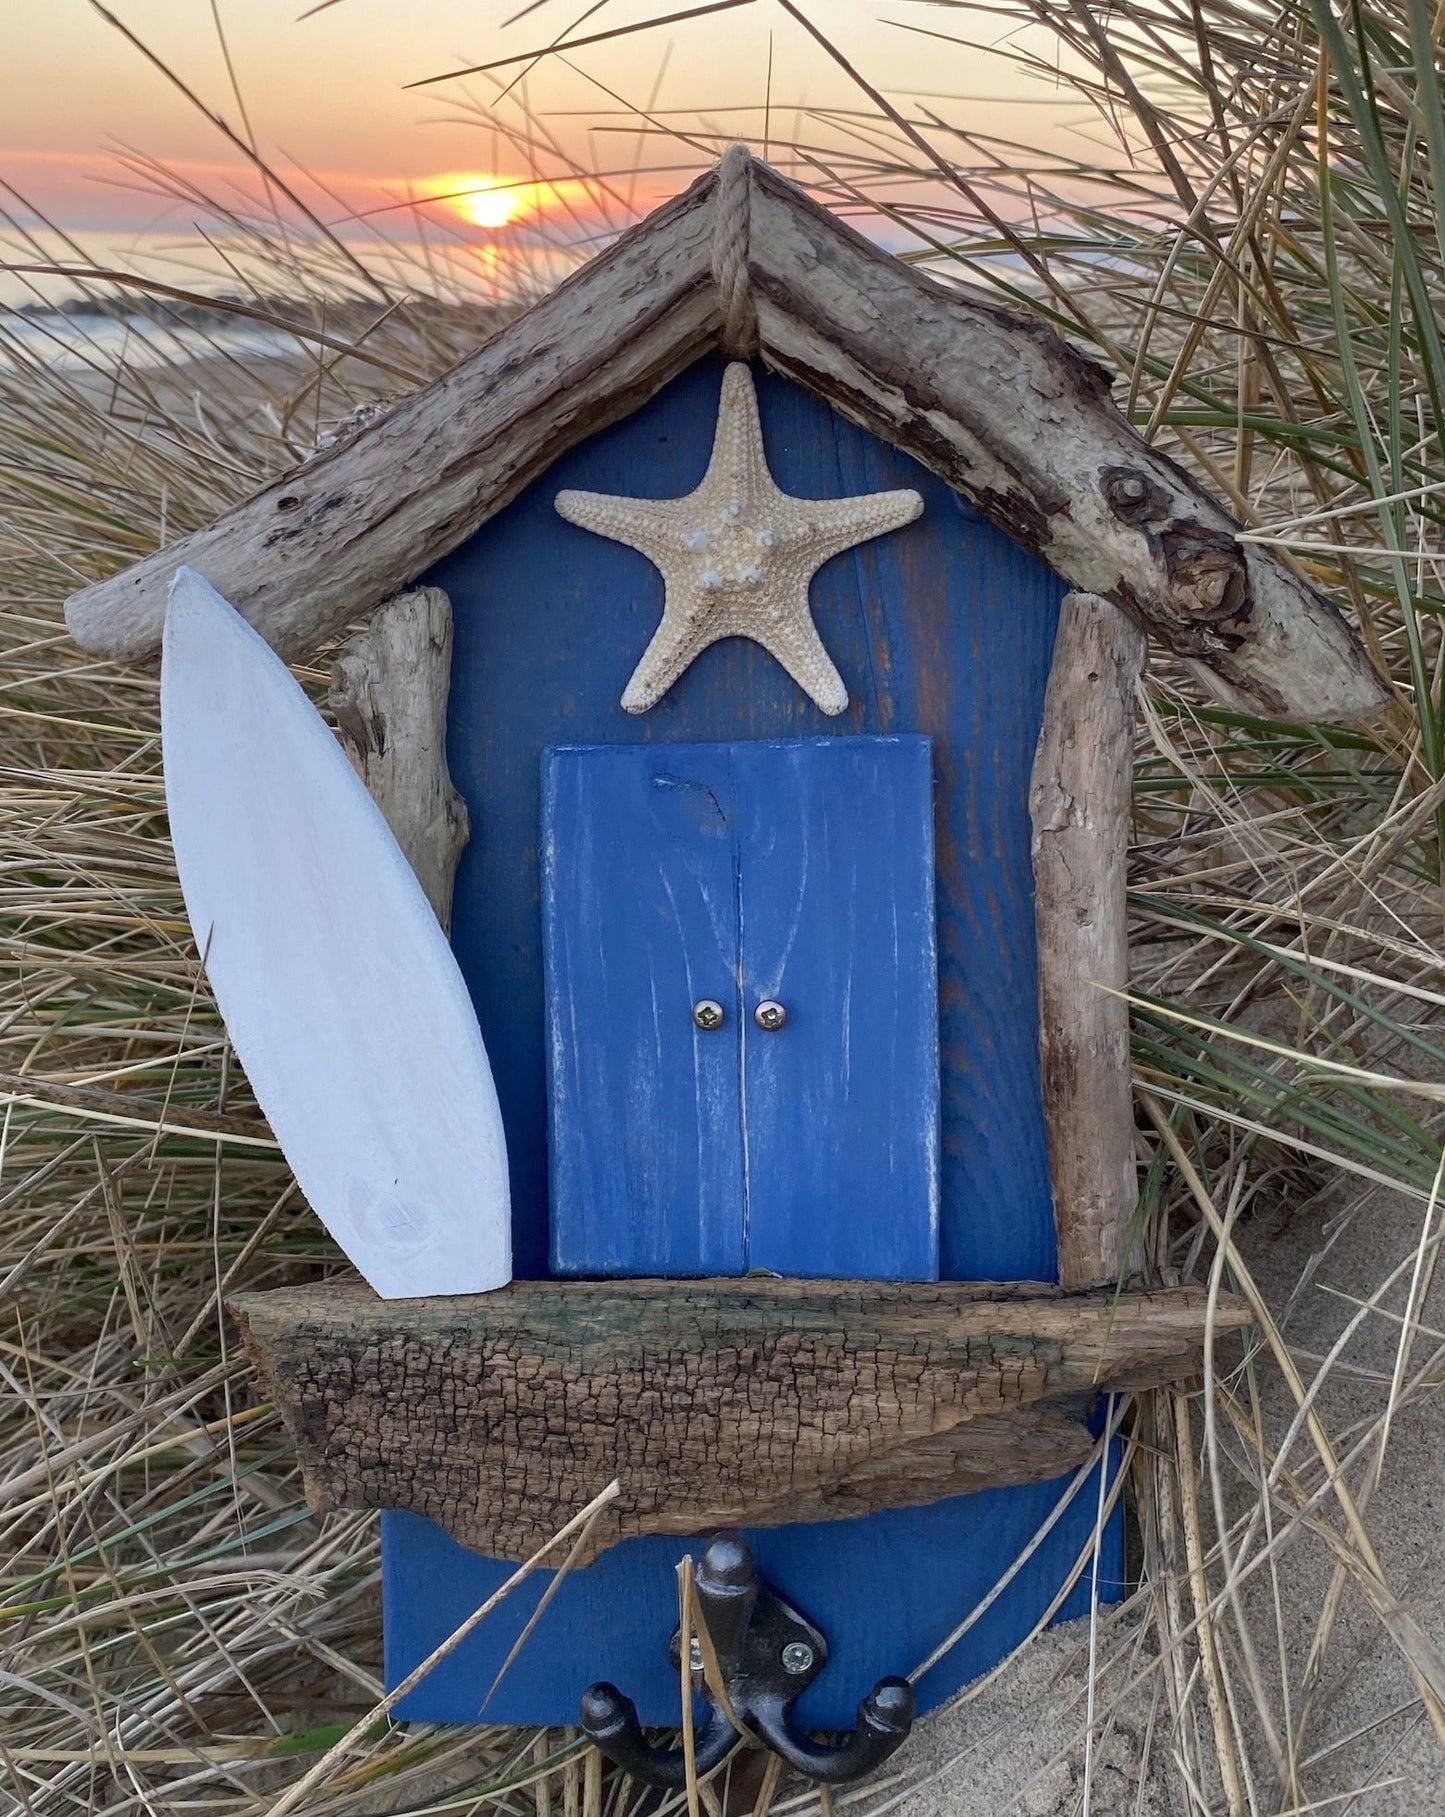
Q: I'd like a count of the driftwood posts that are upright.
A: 2